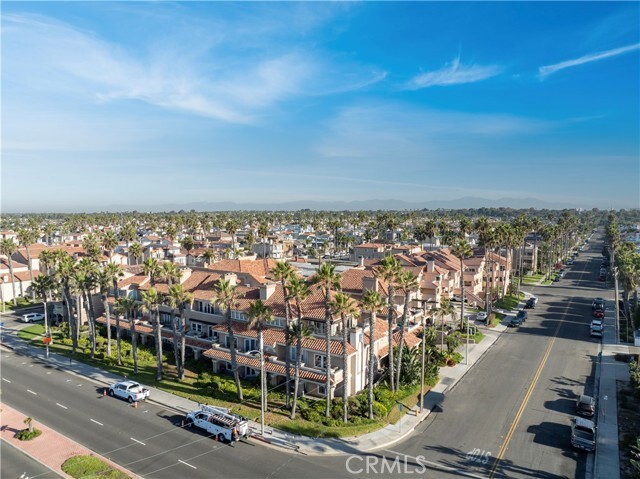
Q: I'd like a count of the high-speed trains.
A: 0